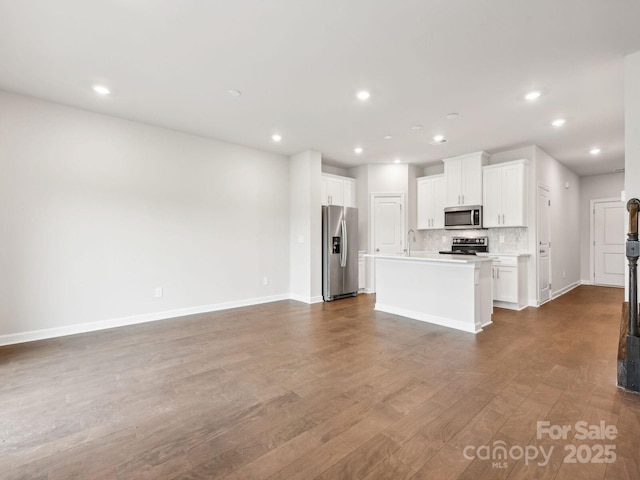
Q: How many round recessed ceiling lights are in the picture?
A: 9